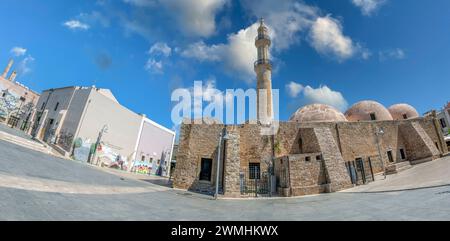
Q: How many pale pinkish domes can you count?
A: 3